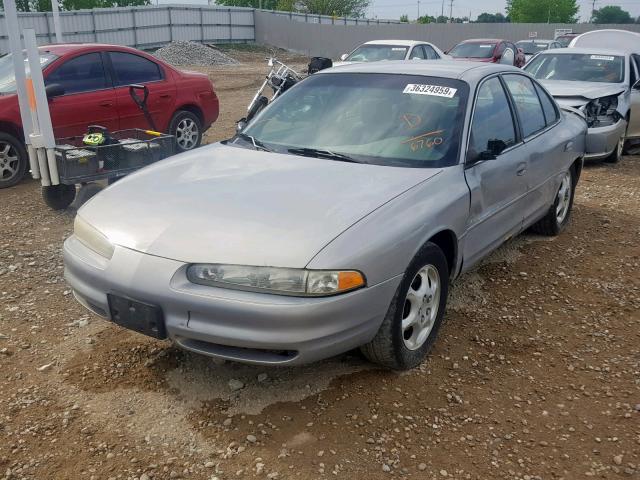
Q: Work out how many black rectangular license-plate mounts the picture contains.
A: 1